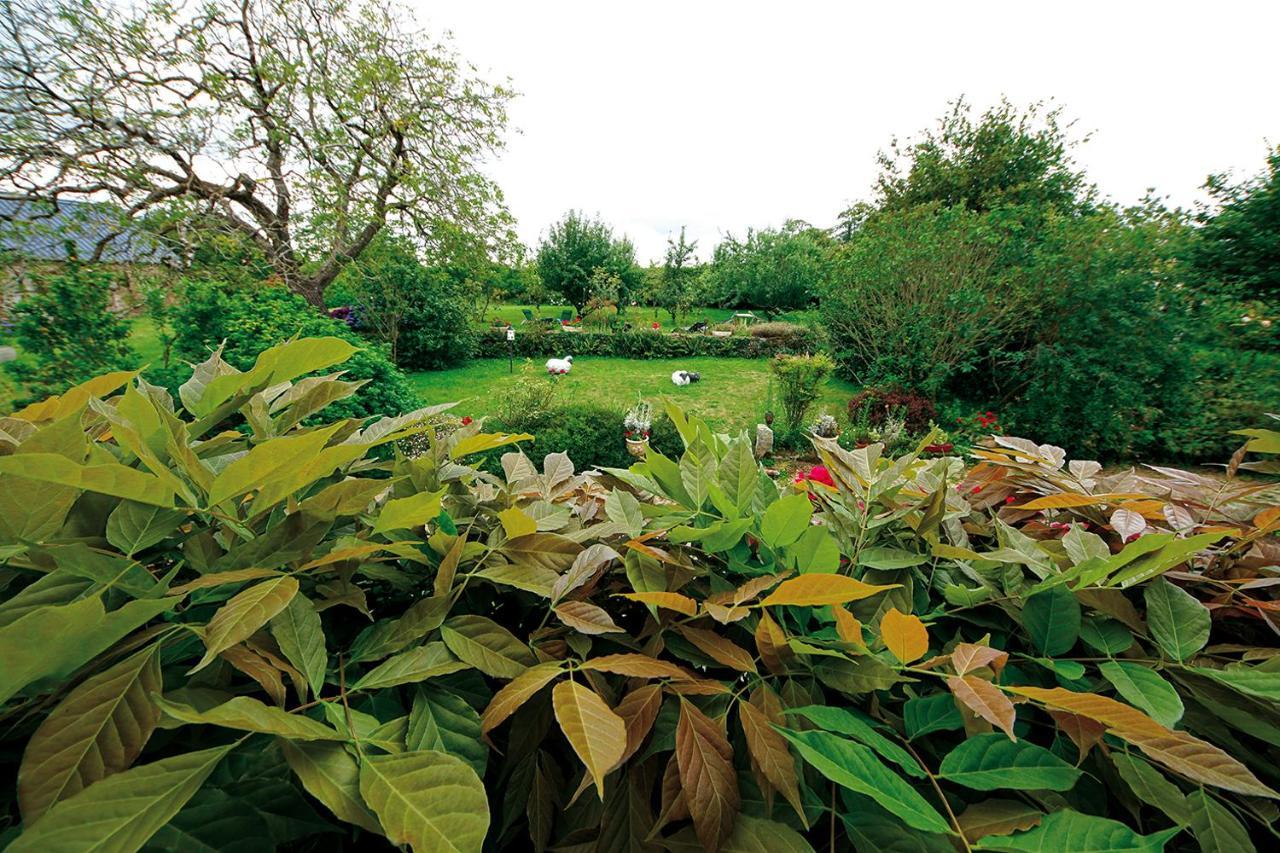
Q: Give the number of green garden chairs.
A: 2